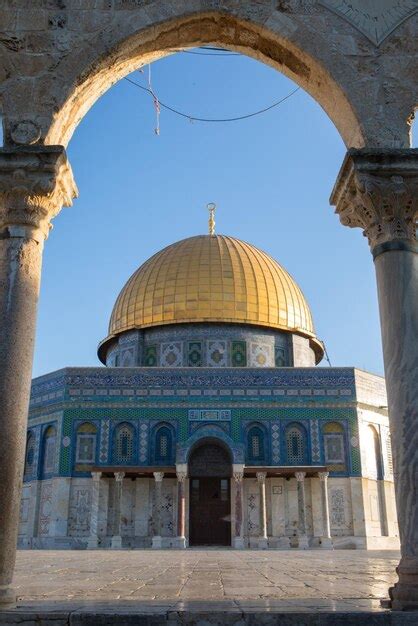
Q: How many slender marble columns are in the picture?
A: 8